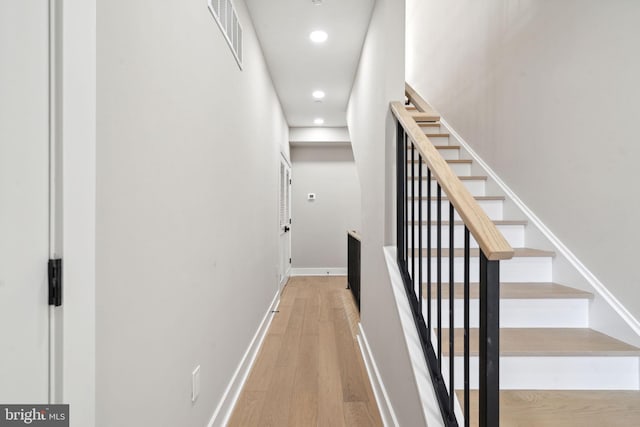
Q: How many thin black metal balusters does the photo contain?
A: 7